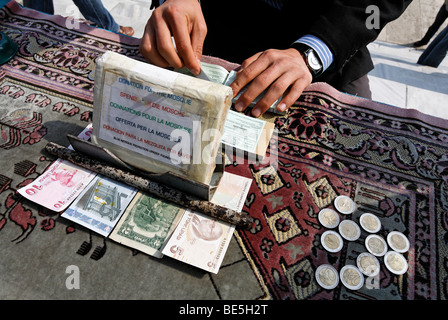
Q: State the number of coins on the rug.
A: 11